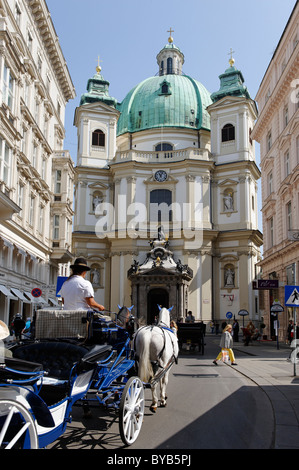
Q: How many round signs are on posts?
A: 2